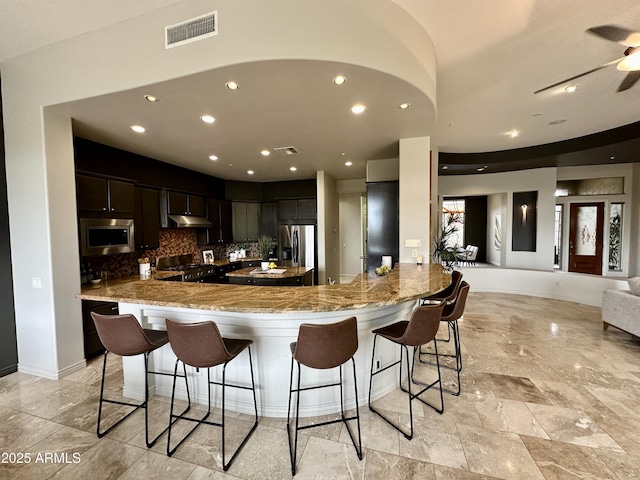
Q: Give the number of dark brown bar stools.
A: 6